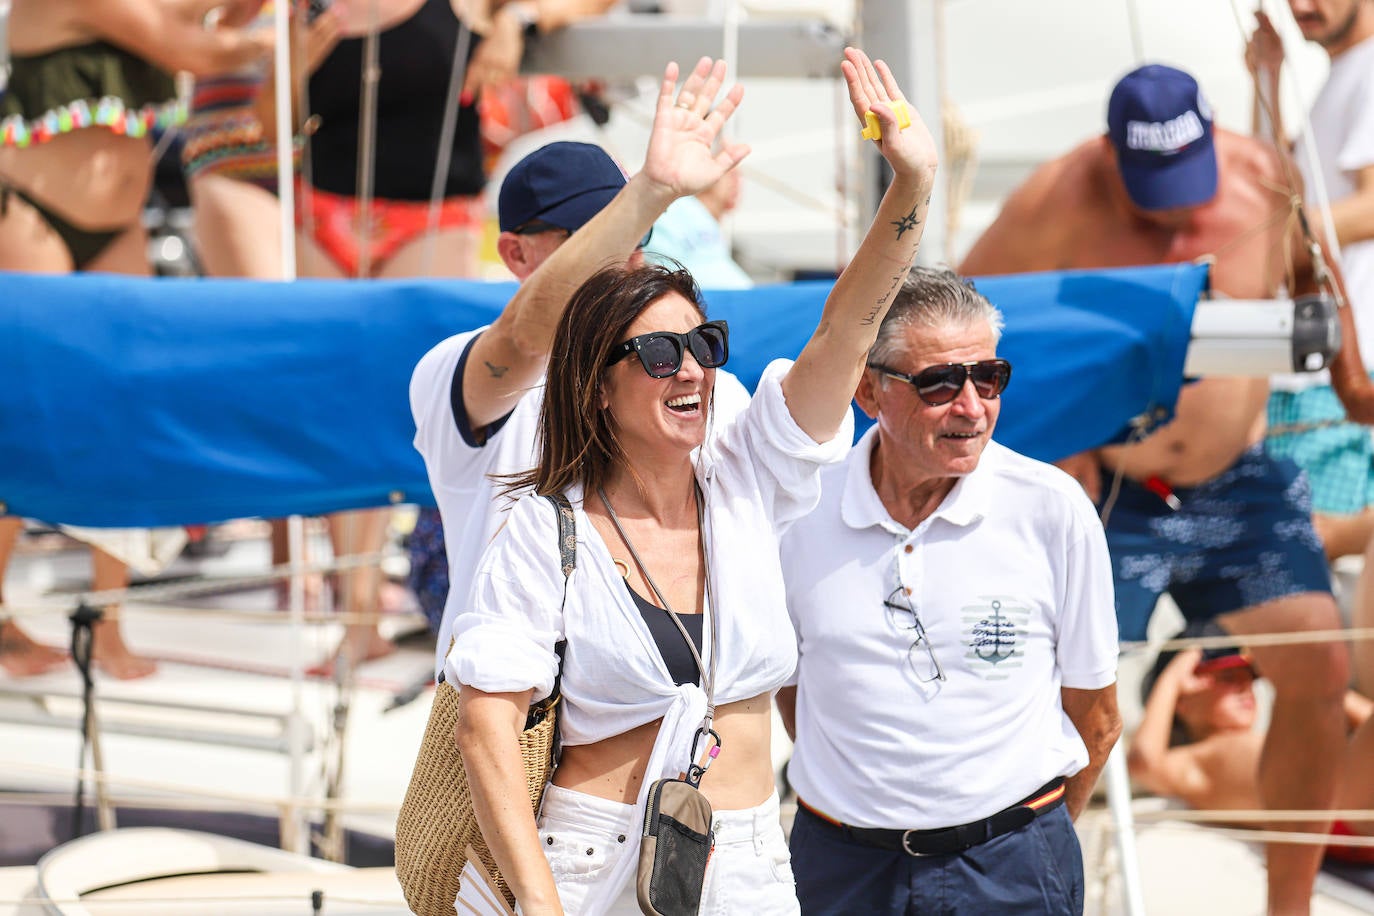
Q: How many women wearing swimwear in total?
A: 3